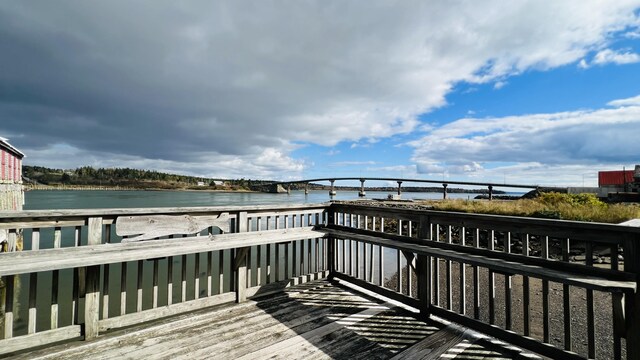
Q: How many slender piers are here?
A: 7